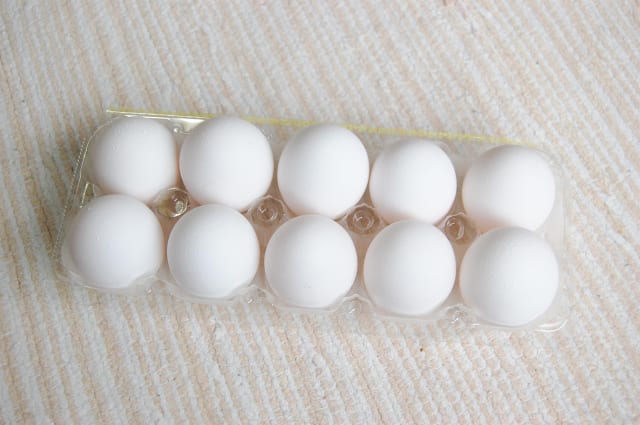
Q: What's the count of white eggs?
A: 10